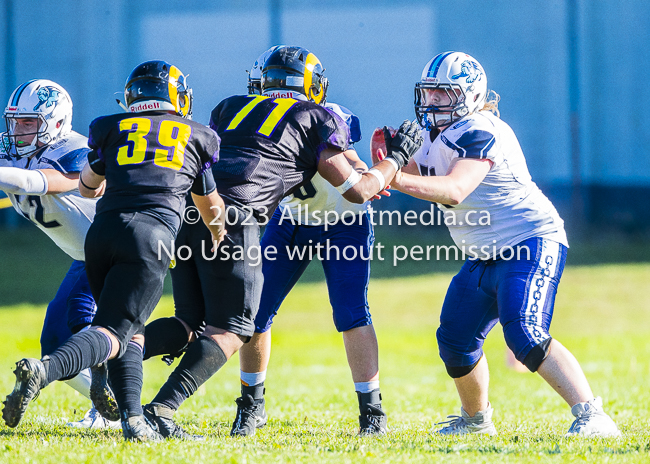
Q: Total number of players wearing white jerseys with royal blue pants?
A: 3